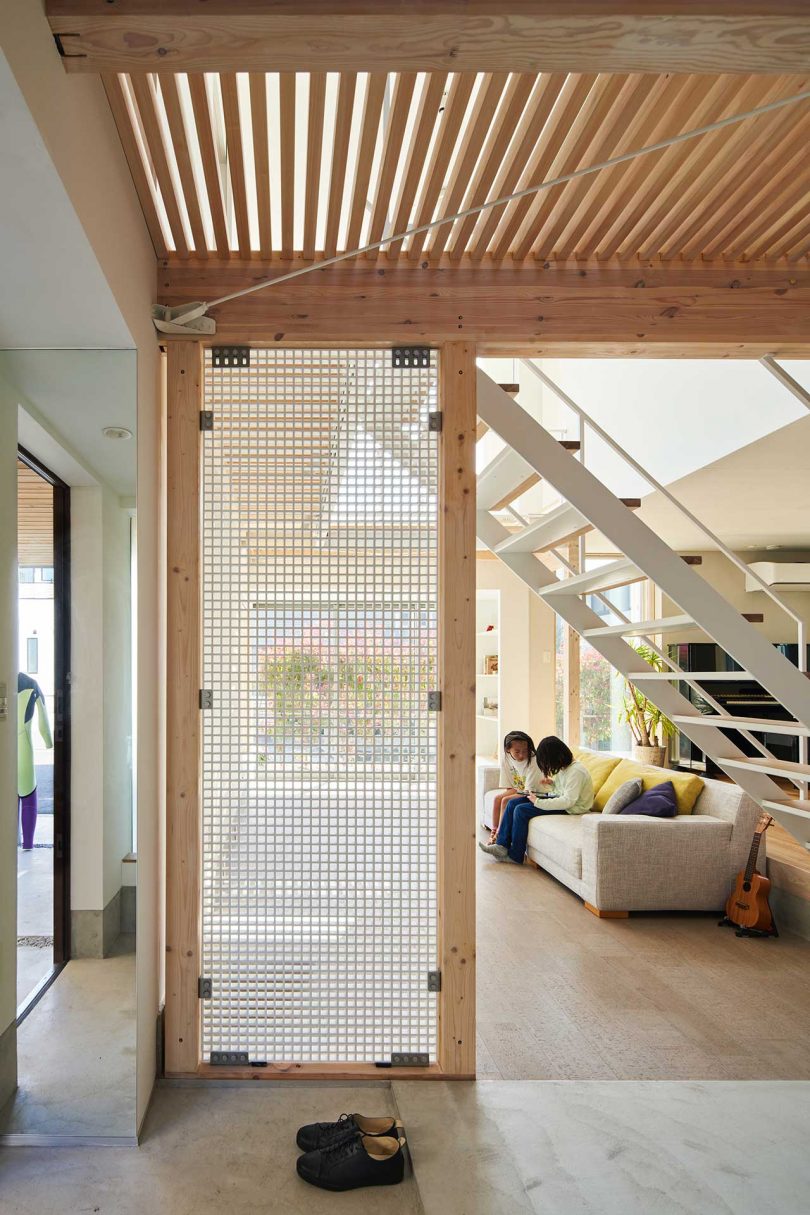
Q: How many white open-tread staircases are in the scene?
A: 1